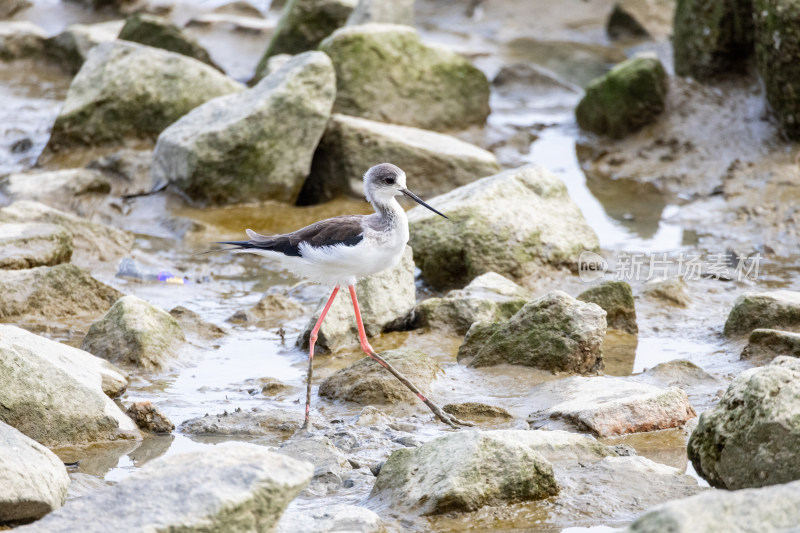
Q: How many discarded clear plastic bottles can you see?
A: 1